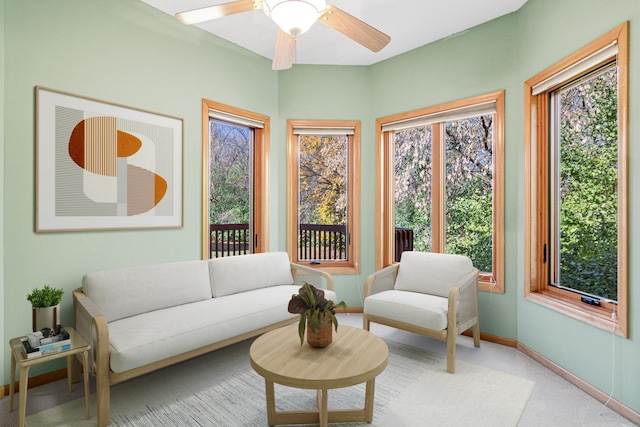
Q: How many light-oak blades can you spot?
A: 3